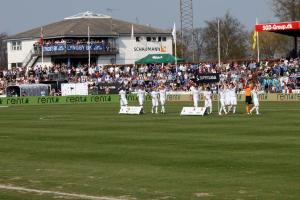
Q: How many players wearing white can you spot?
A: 10